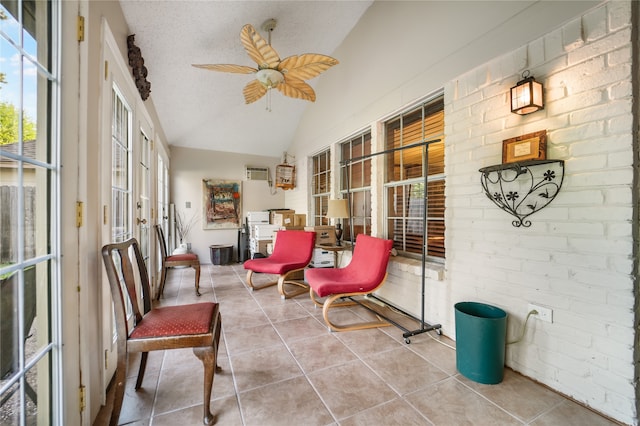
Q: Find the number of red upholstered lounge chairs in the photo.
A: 2